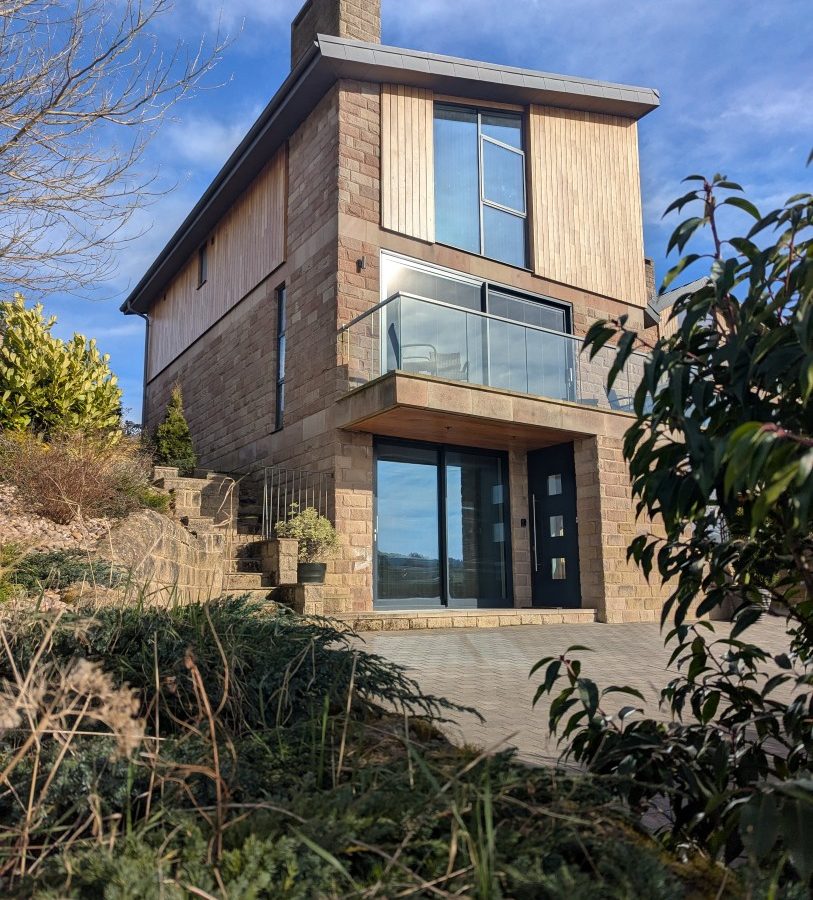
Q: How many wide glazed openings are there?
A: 3